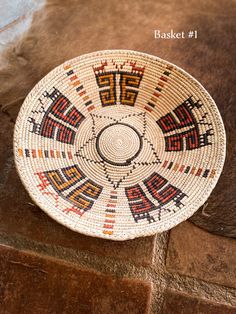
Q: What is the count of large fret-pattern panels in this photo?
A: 5